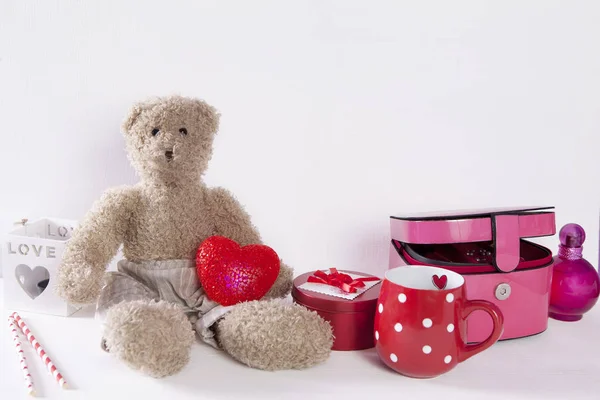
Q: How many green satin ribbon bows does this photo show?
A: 0